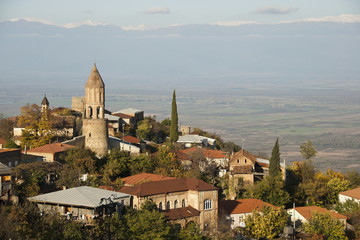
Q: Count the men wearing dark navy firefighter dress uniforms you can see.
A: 0